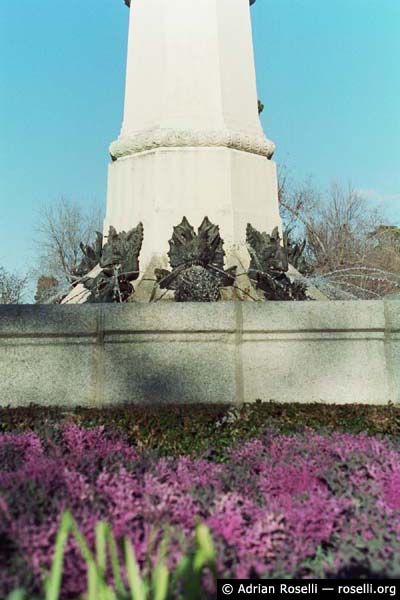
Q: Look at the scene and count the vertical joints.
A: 3